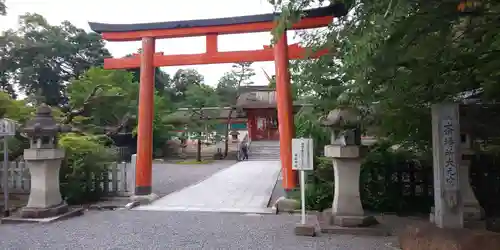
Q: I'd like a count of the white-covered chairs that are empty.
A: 0